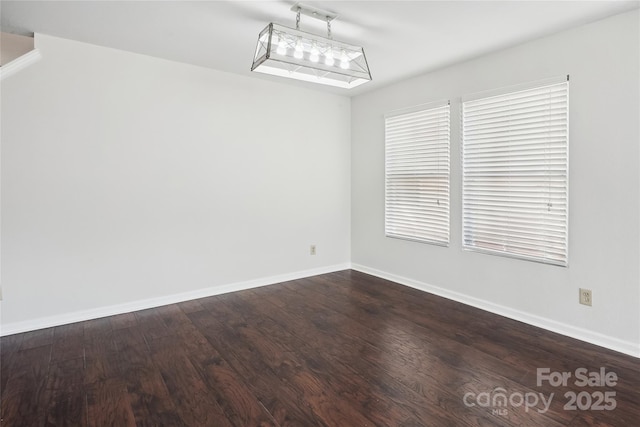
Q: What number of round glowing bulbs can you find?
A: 5